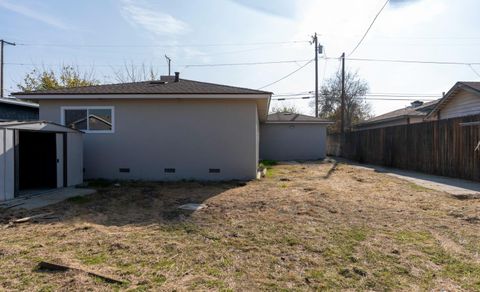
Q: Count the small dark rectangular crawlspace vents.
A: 3